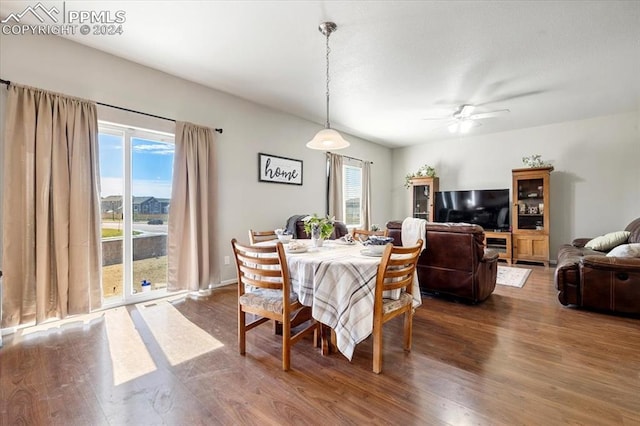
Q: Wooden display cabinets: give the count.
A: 2